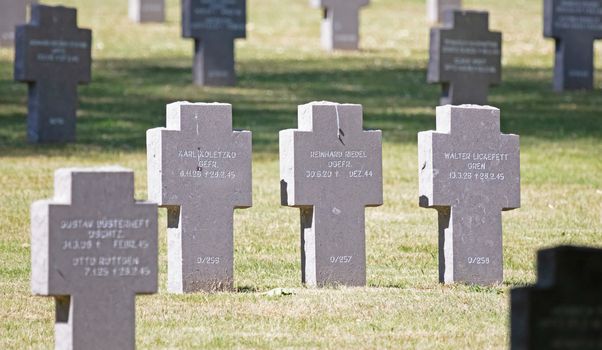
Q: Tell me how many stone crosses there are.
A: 13